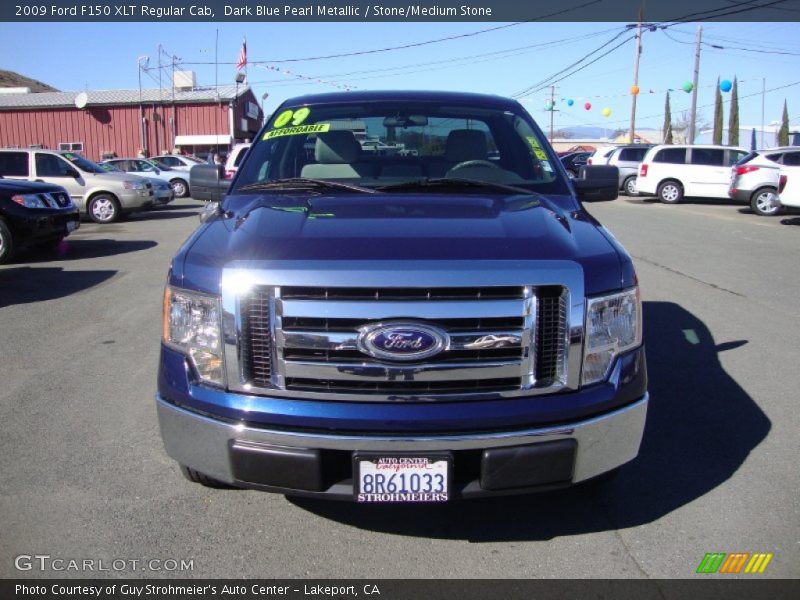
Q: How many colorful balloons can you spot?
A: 7